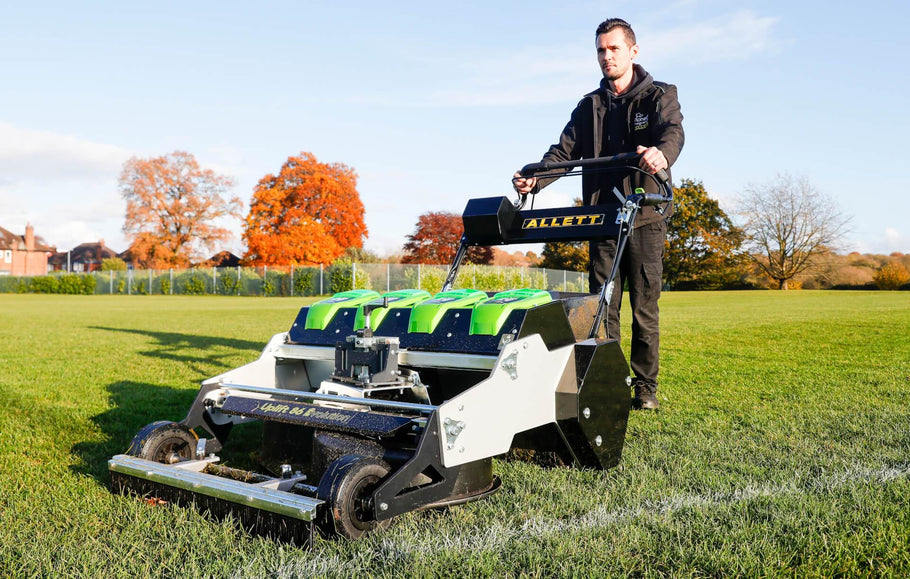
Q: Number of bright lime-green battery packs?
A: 4